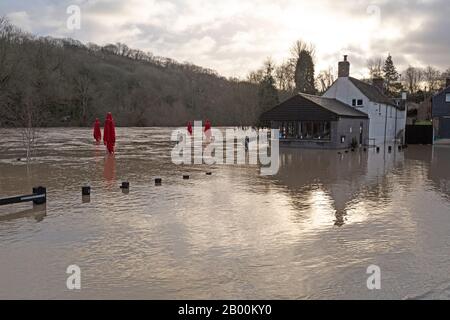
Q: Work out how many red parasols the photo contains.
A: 4